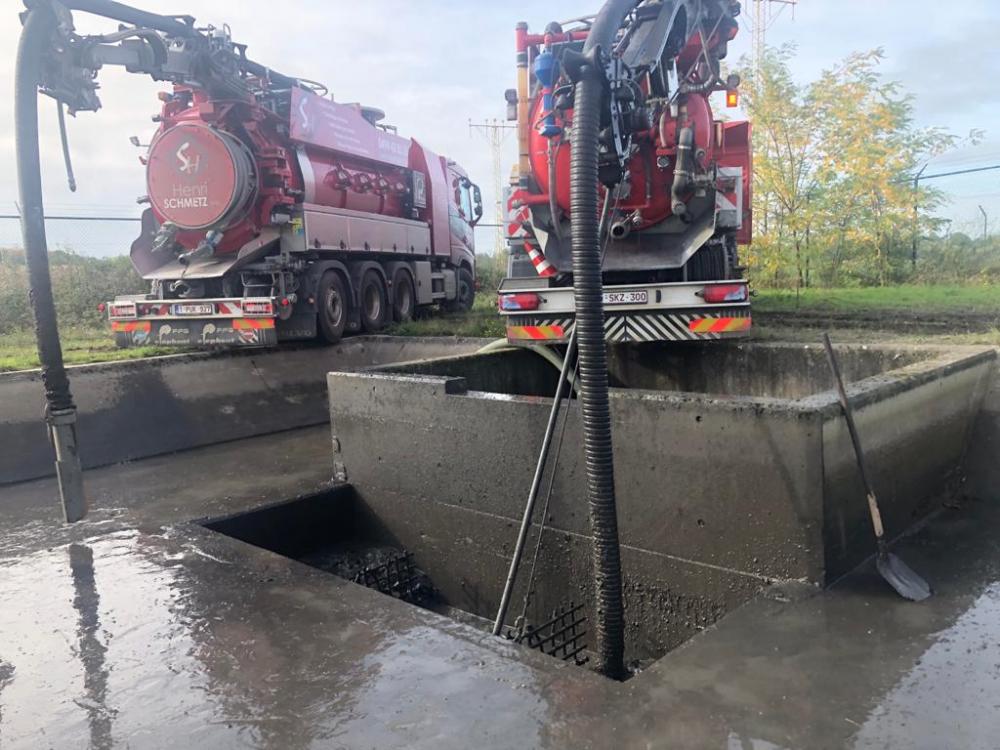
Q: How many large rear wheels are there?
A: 3